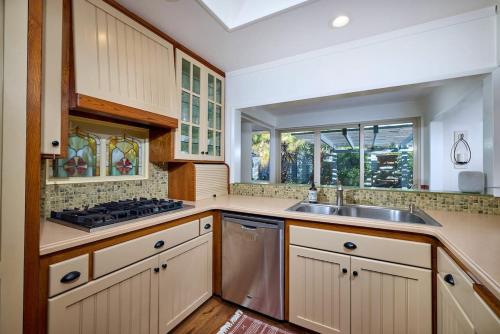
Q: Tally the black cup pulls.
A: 5